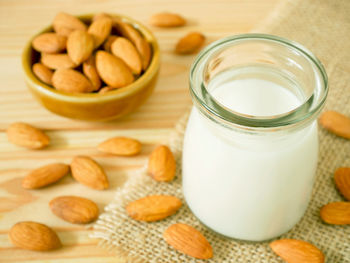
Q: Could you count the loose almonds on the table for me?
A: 15